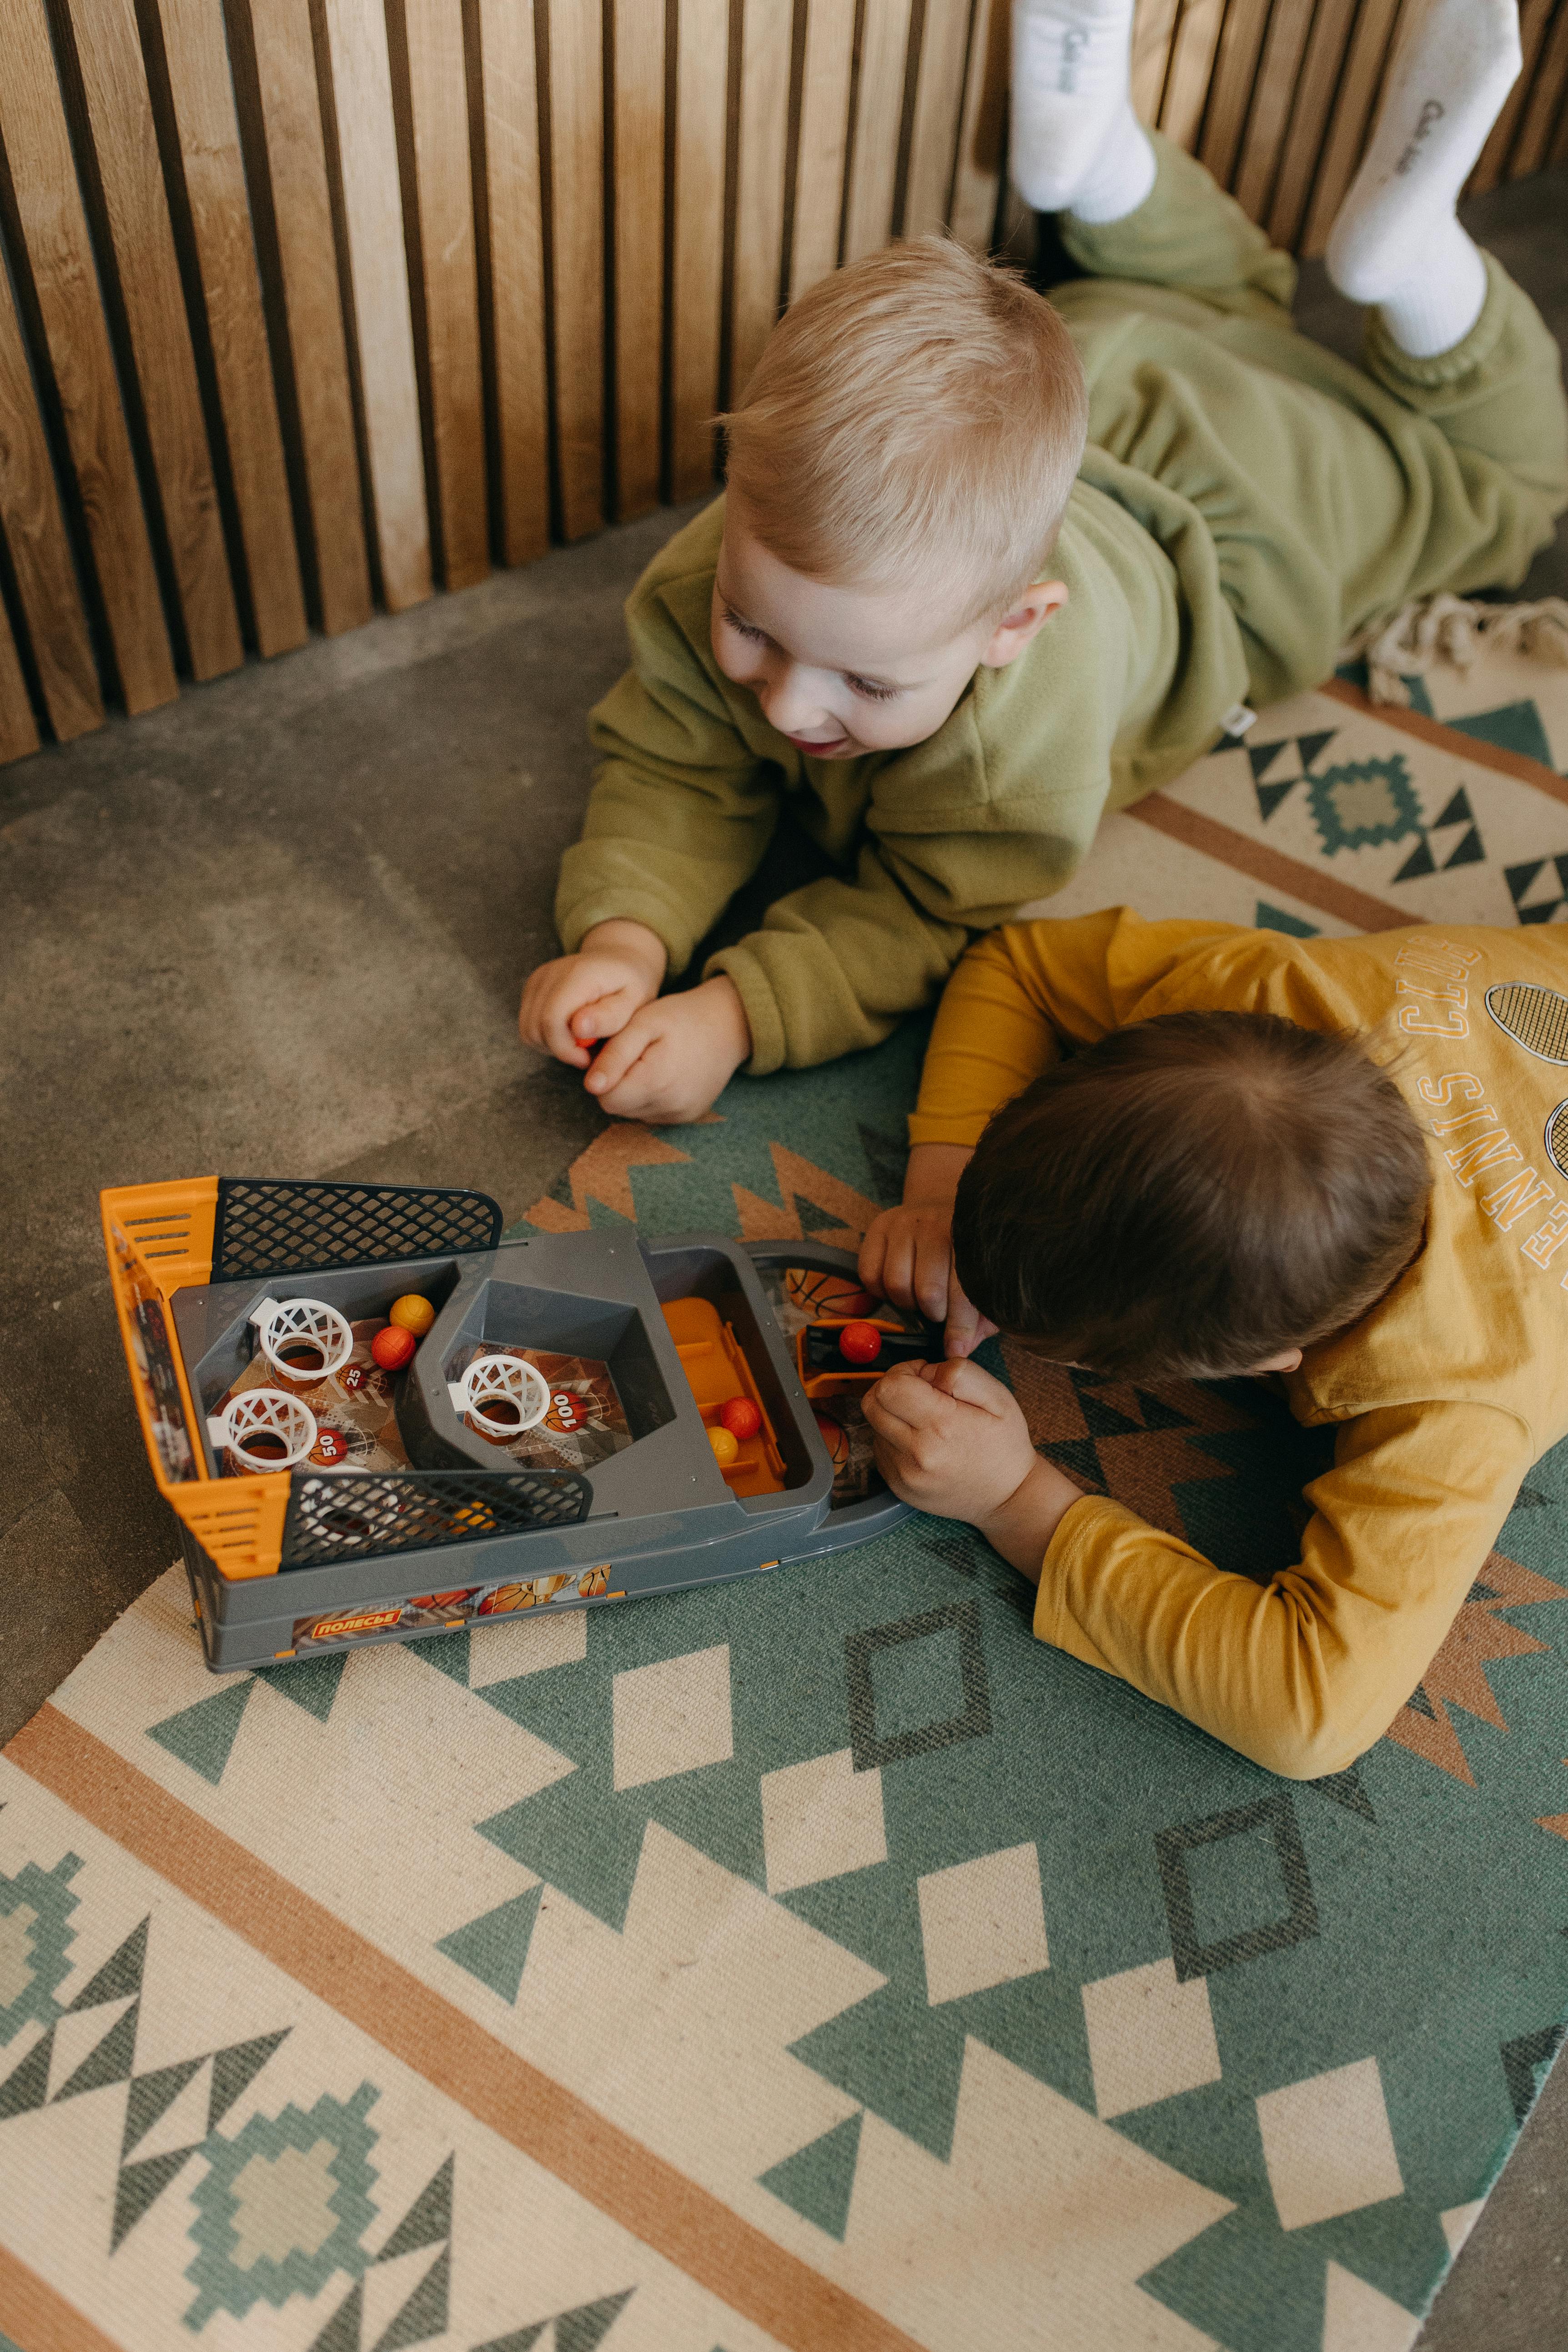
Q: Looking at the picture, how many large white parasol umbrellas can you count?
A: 0